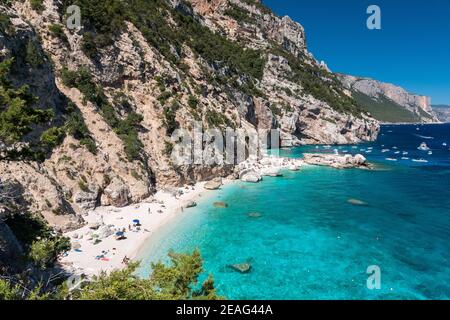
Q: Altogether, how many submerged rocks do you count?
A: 4